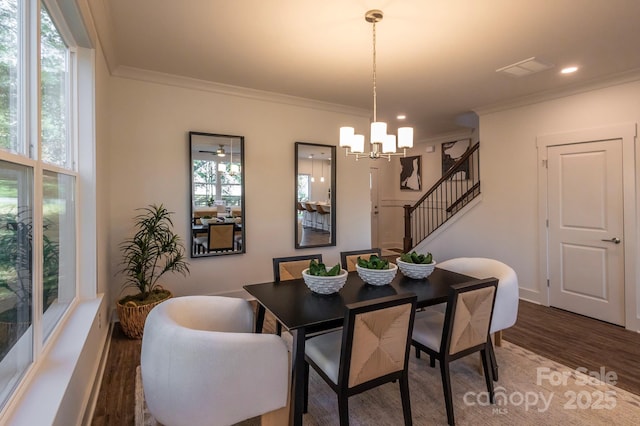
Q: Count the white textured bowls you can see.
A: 3